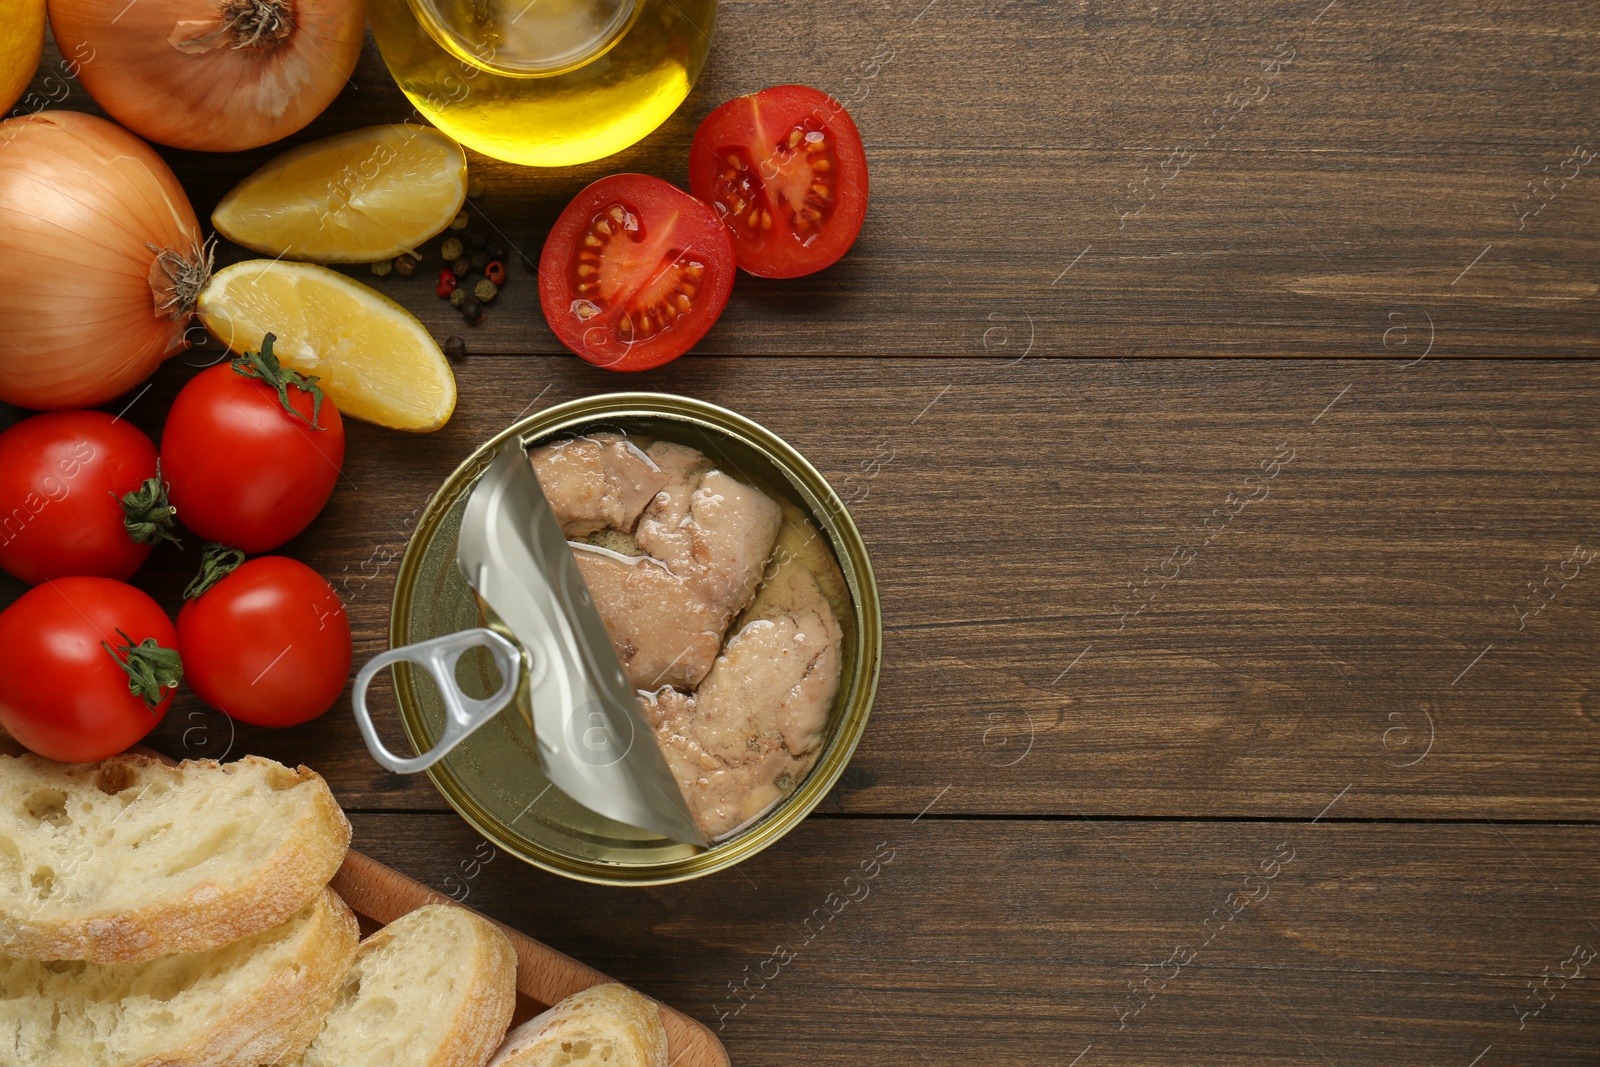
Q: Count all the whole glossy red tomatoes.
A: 4